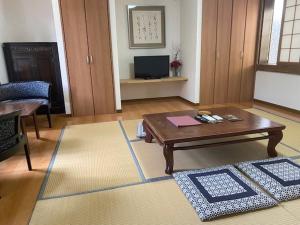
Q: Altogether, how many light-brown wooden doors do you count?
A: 6